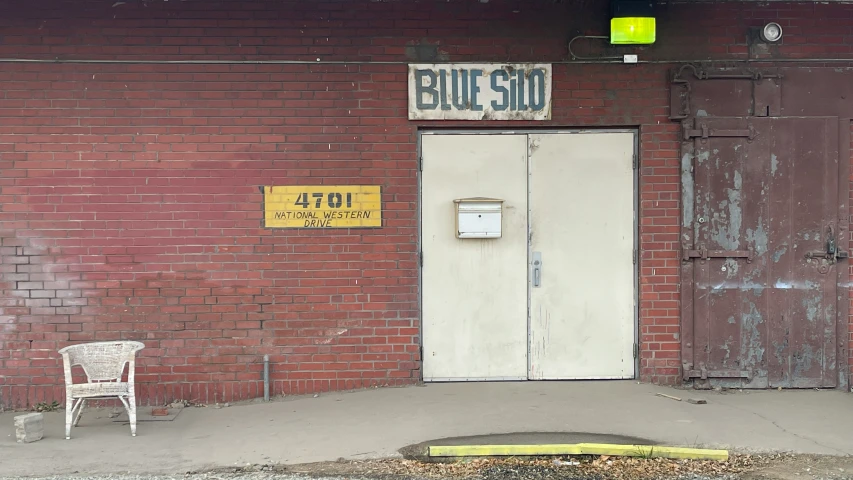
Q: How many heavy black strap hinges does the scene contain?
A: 3